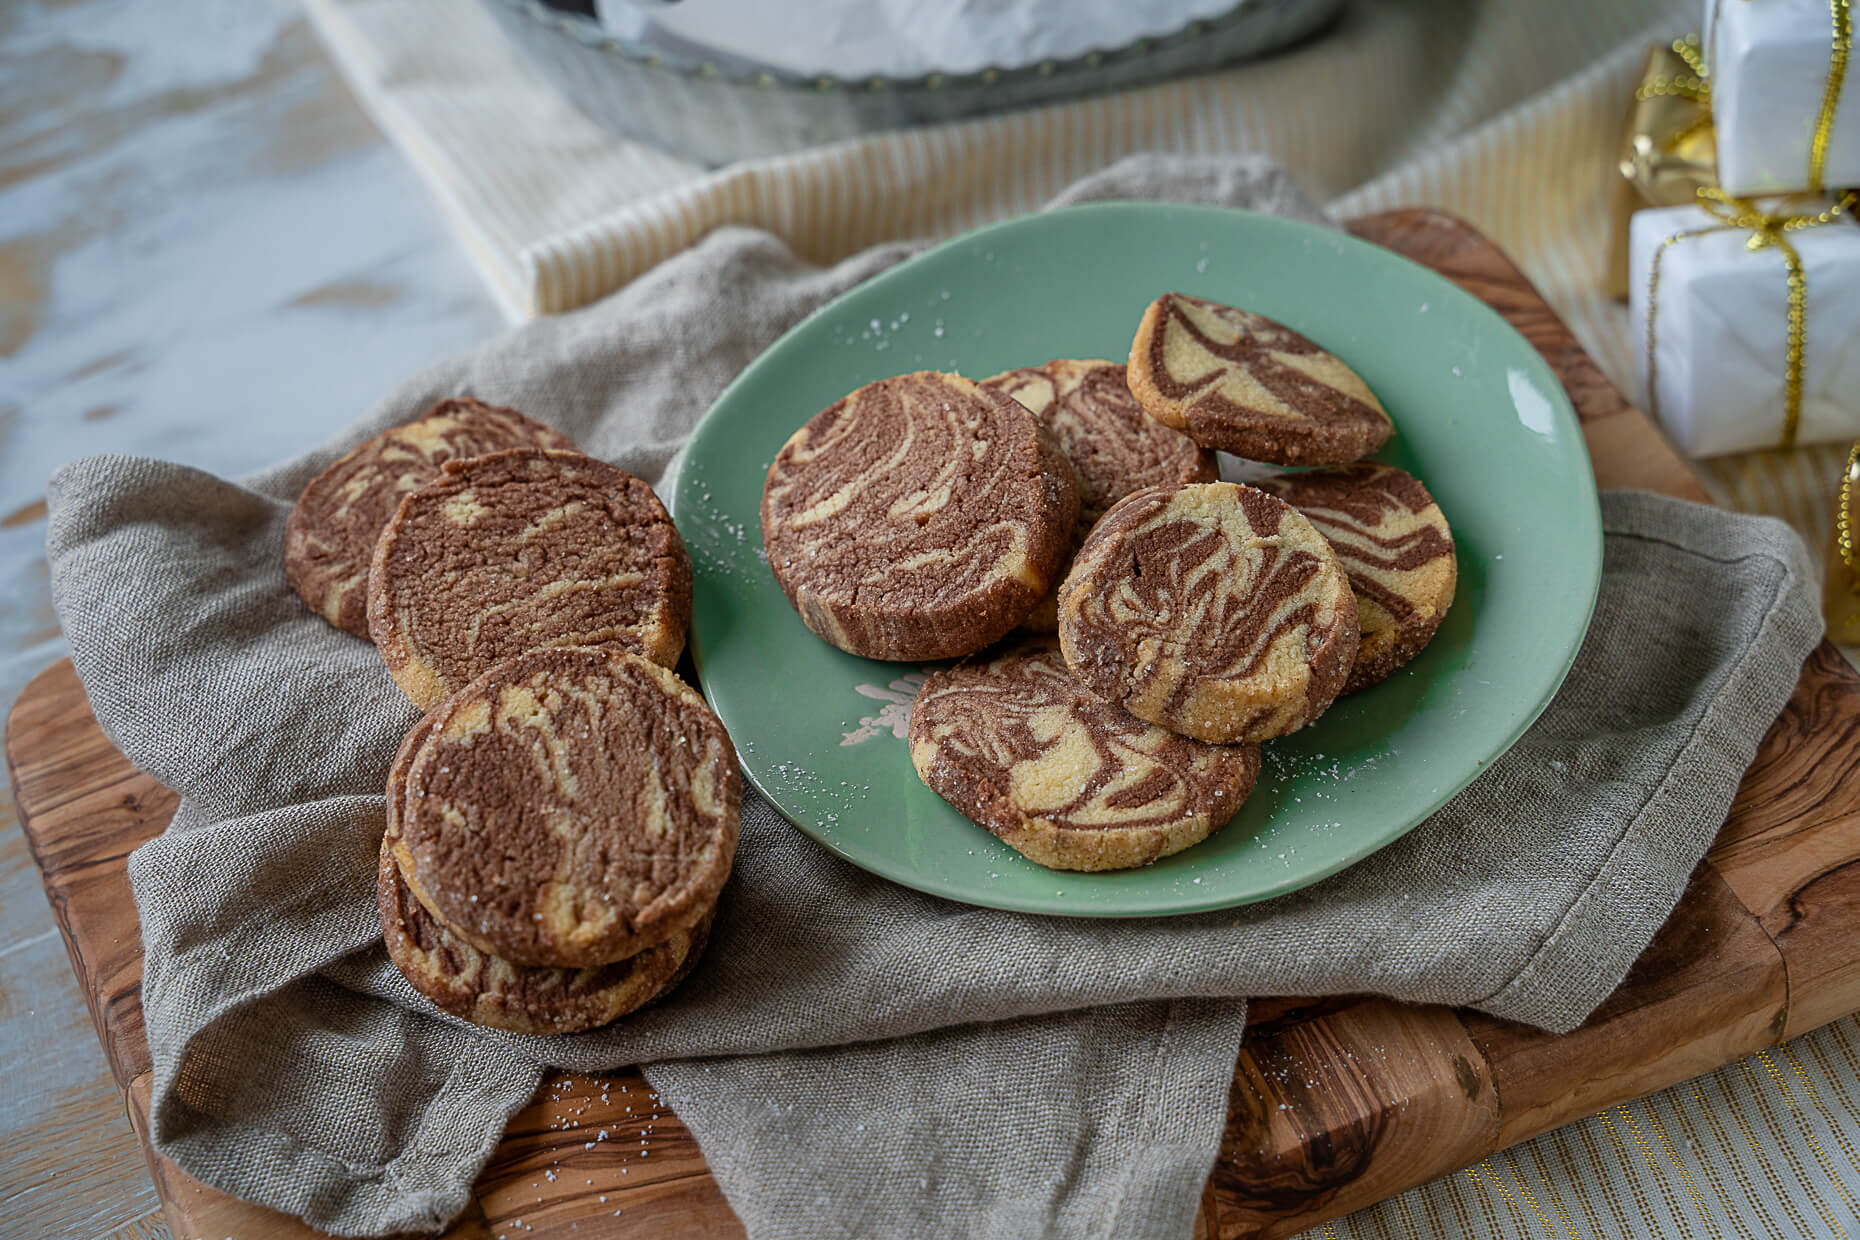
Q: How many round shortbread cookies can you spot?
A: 10